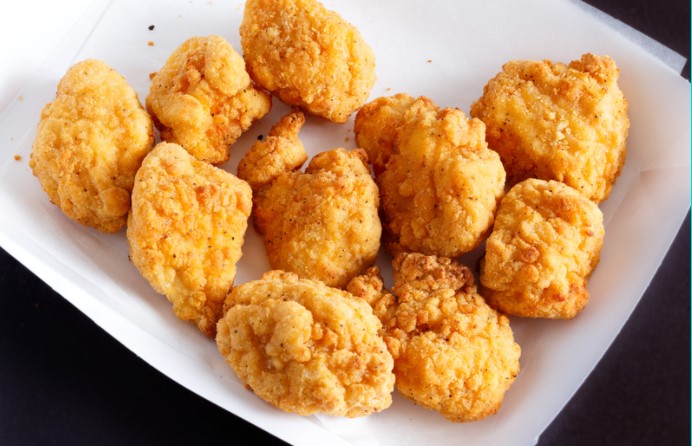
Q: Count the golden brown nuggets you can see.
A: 10